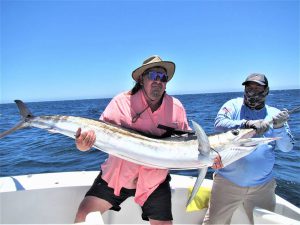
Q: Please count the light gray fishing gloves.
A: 2